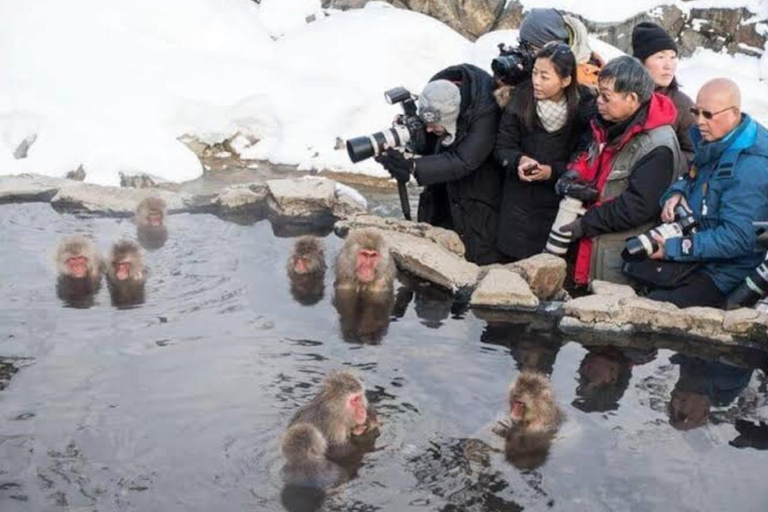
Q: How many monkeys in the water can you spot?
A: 8